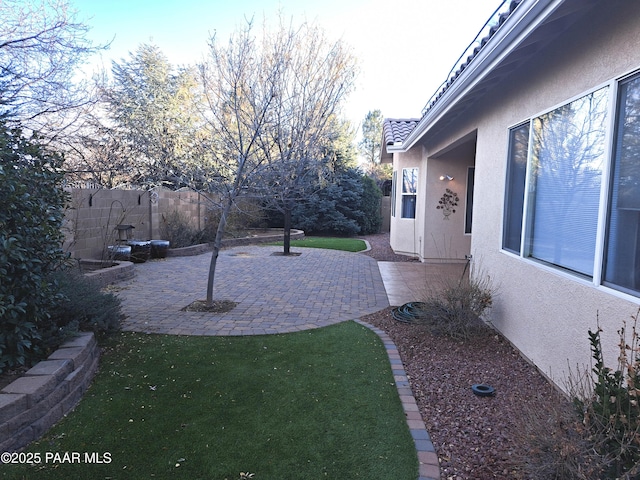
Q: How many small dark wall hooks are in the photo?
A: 2